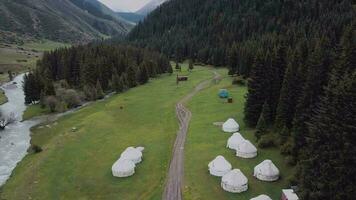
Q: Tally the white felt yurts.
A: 9